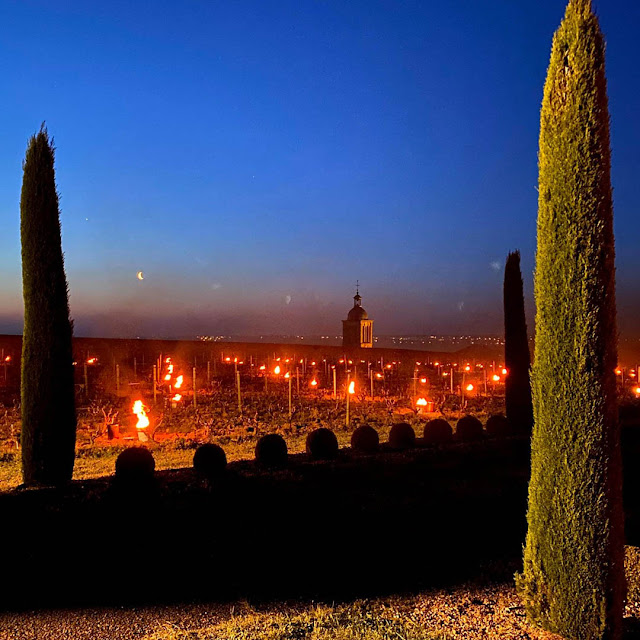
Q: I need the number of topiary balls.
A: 9